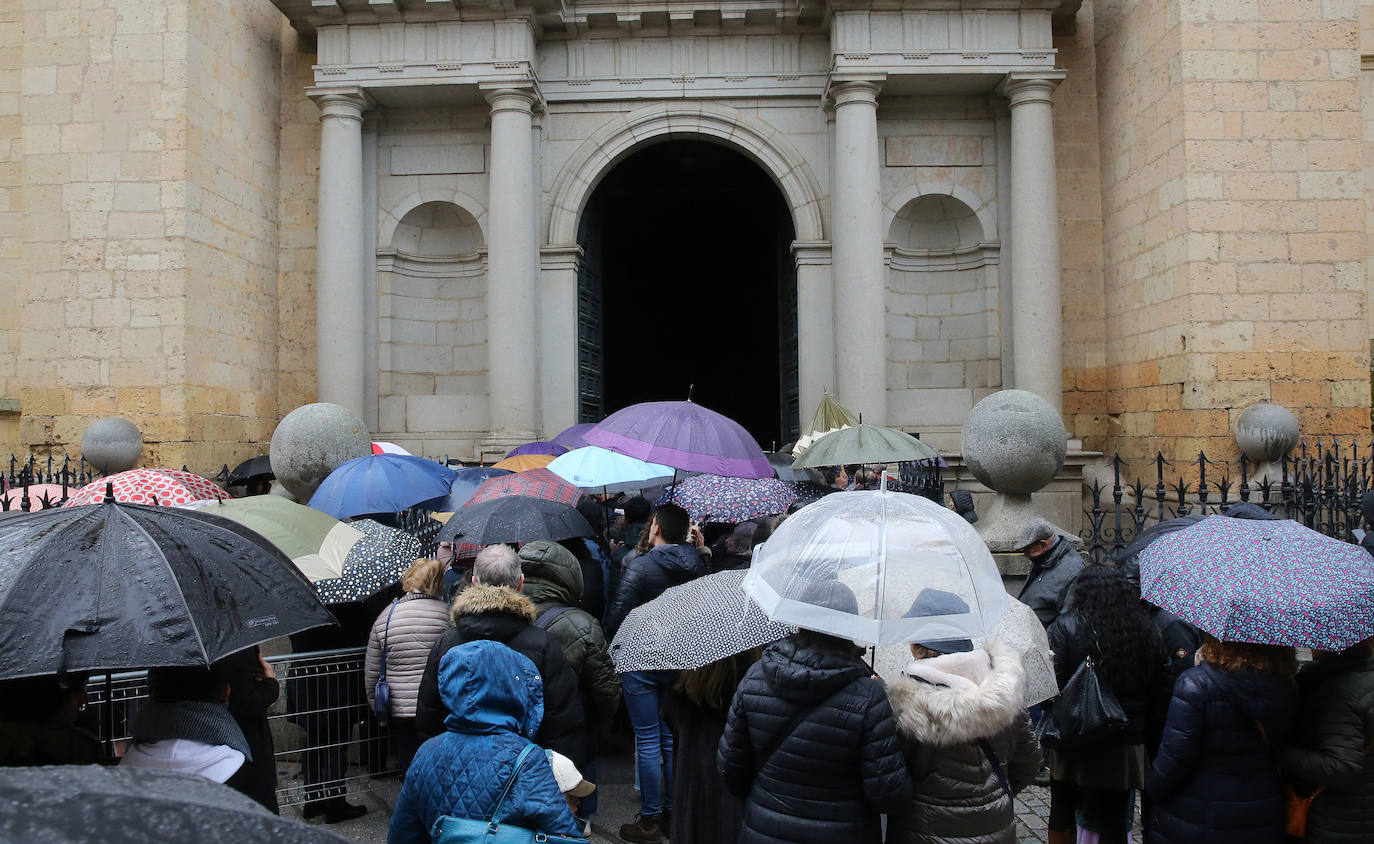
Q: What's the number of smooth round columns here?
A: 4